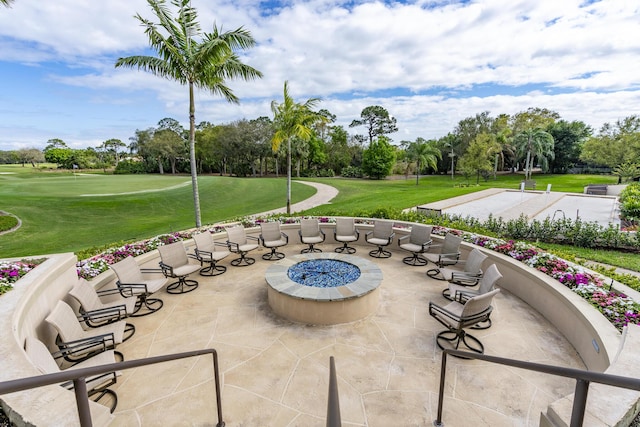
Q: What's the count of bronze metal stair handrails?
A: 3